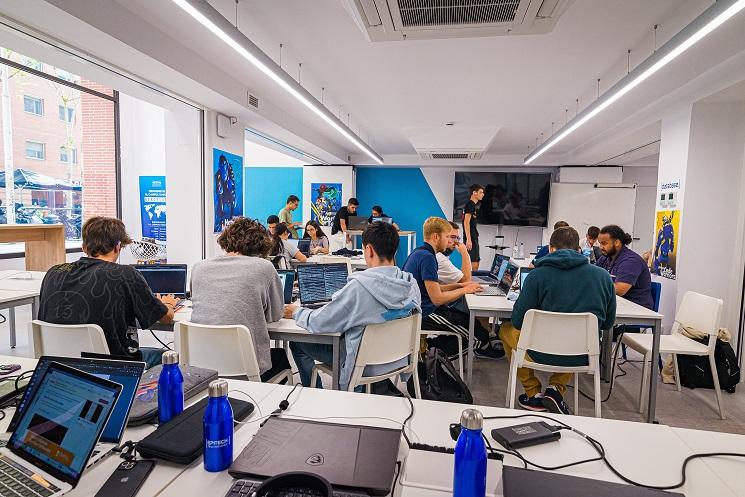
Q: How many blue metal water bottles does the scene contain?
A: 3